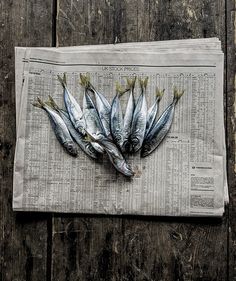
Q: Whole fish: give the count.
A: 11